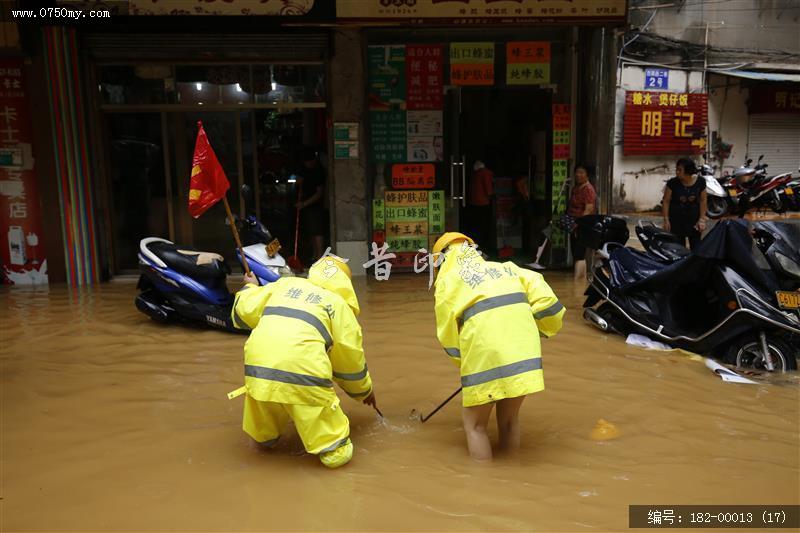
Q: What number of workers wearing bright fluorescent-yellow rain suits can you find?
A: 2